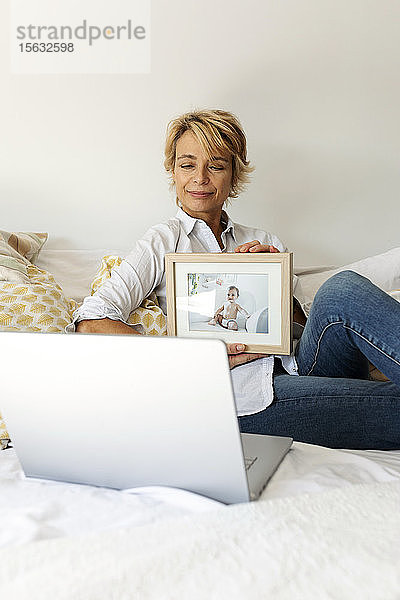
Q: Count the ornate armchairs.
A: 0